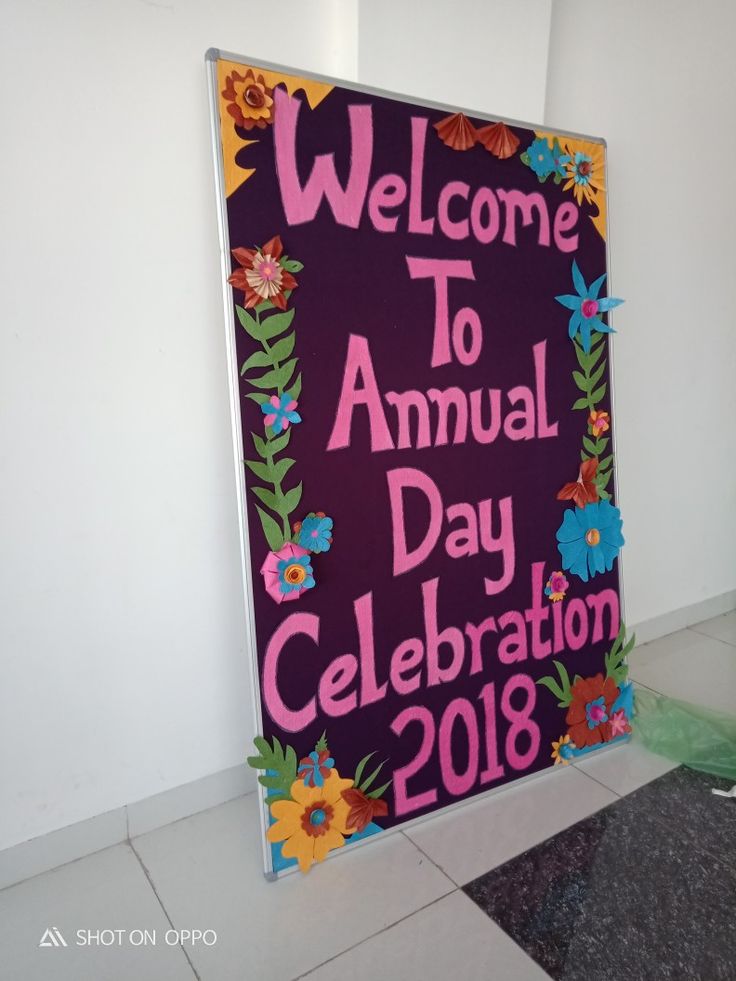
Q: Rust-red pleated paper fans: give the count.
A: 2